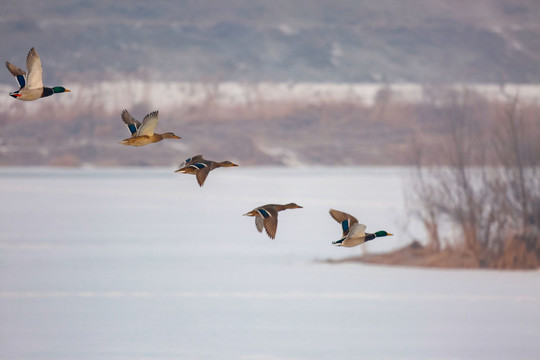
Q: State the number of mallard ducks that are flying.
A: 5